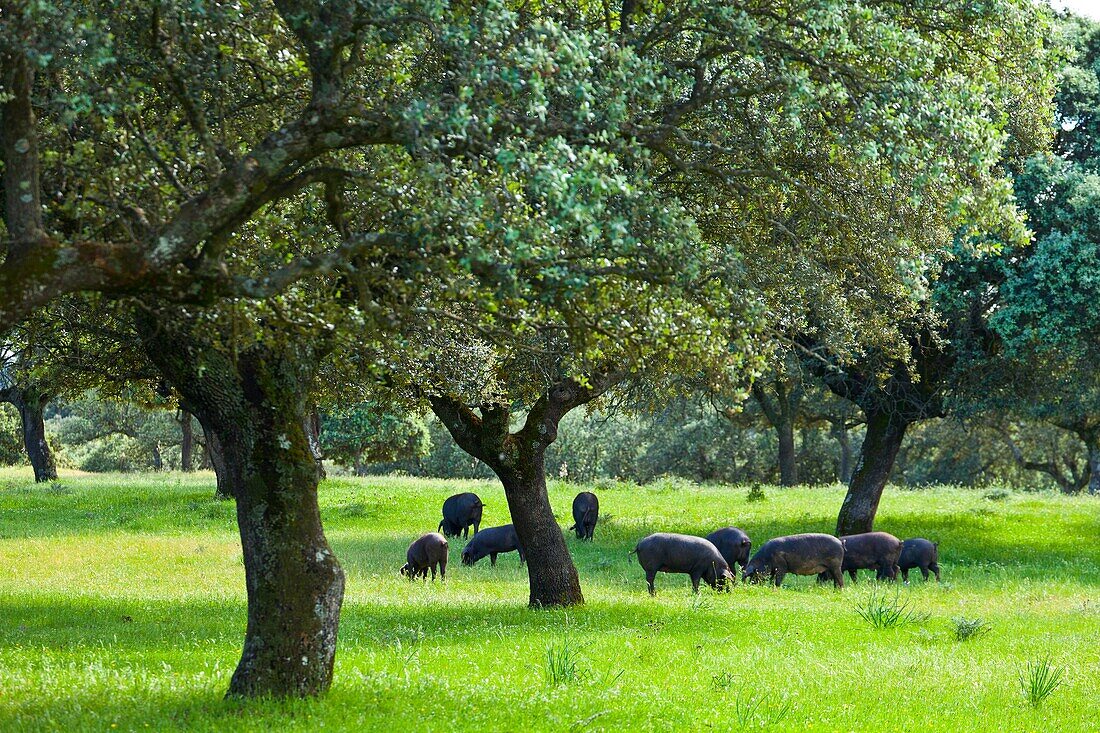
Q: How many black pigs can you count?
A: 9